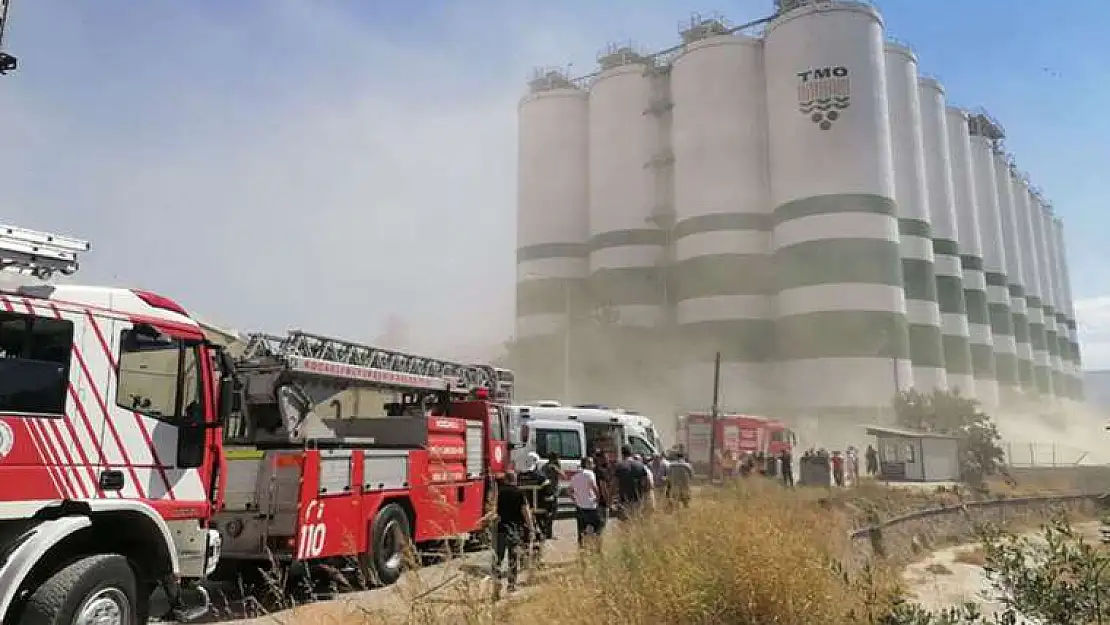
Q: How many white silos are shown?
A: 13